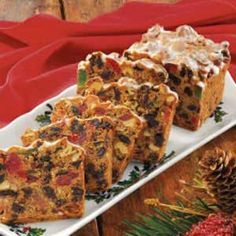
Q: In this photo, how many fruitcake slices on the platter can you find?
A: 5